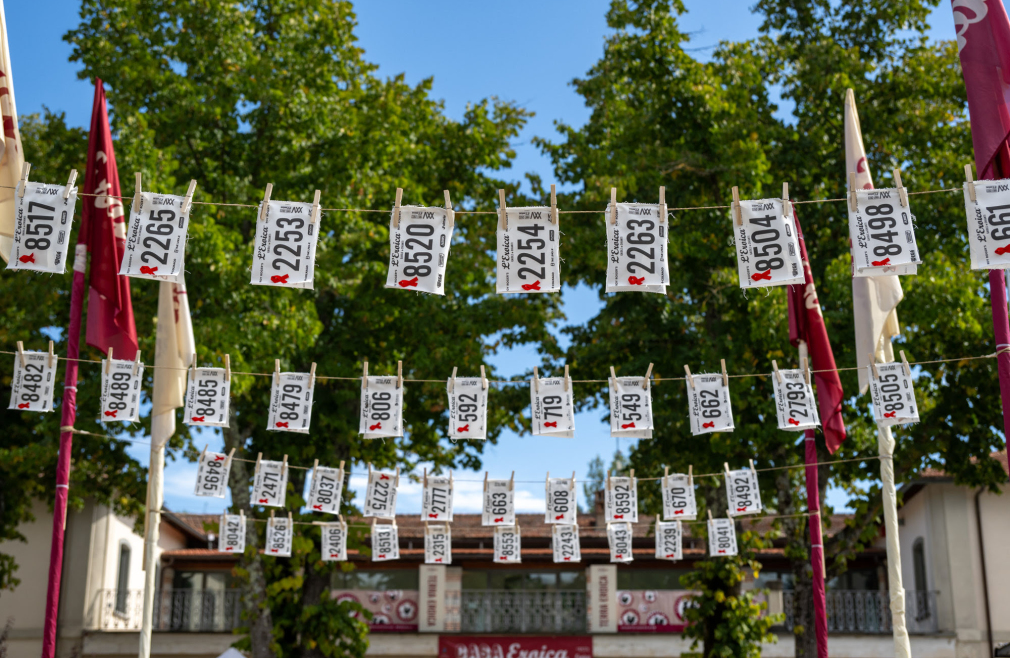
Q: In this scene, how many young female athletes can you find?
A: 0